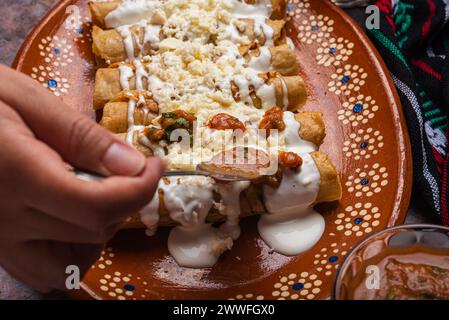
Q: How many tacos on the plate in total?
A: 6